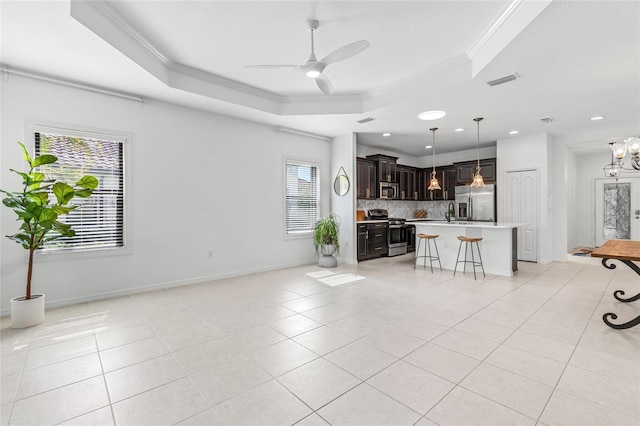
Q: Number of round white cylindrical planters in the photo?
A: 1